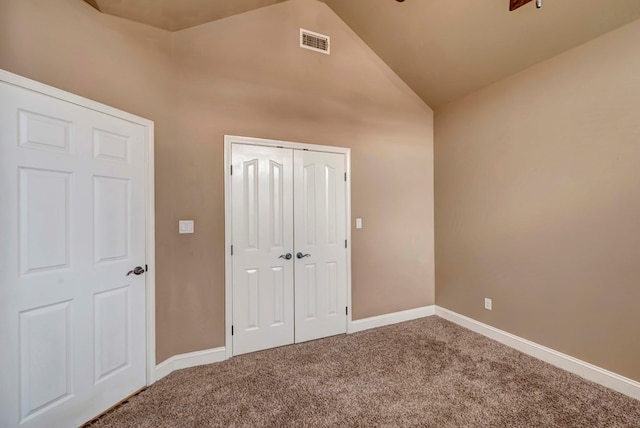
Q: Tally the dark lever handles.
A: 3